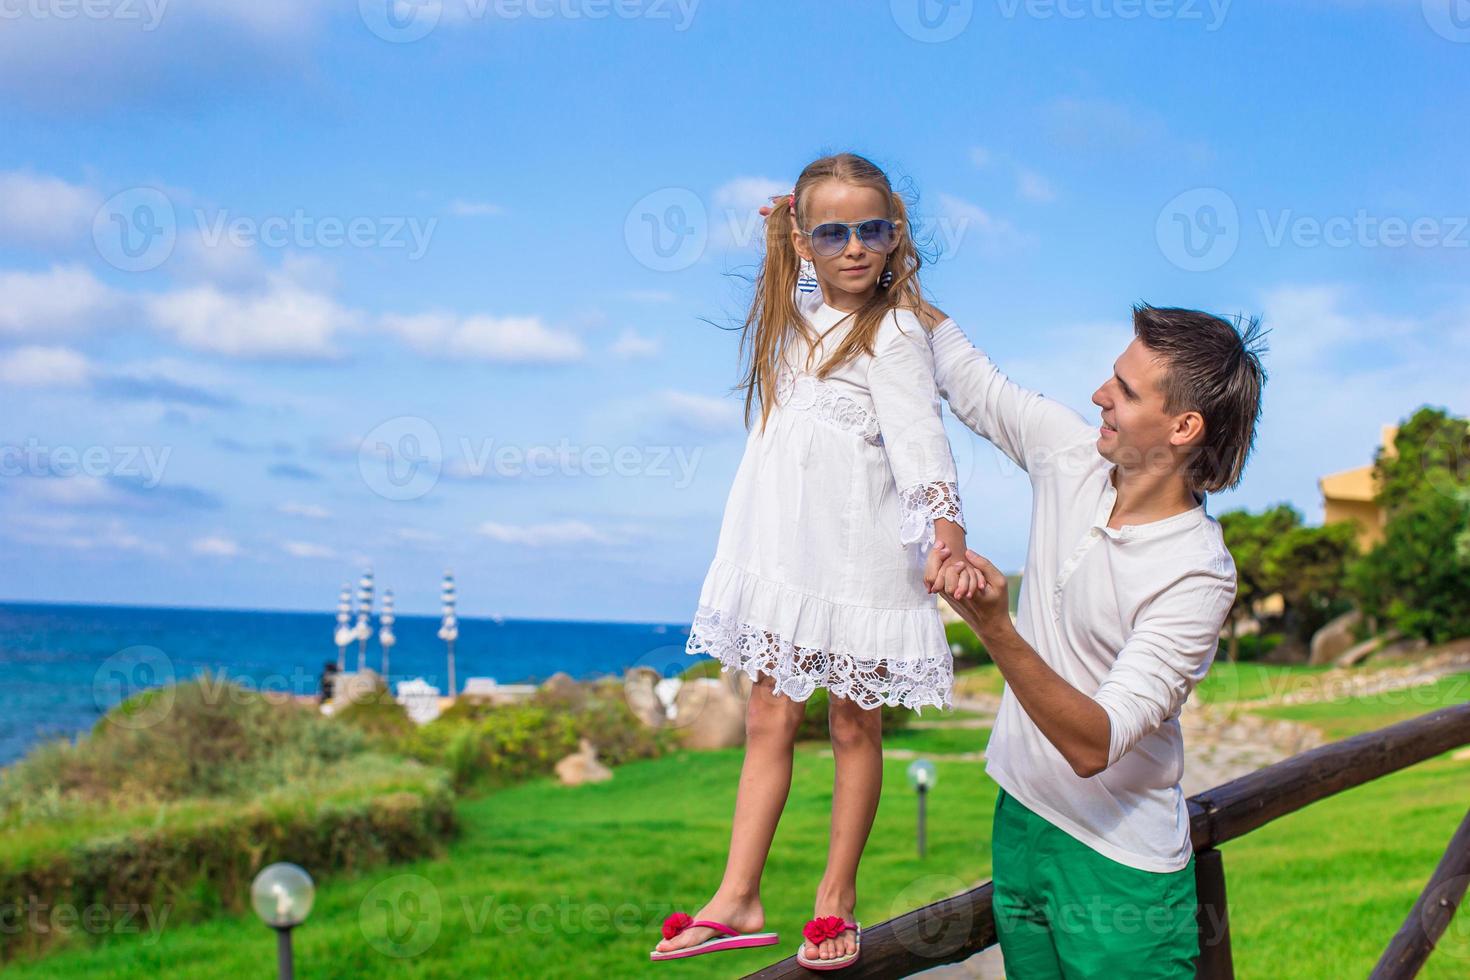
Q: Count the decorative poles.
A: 4